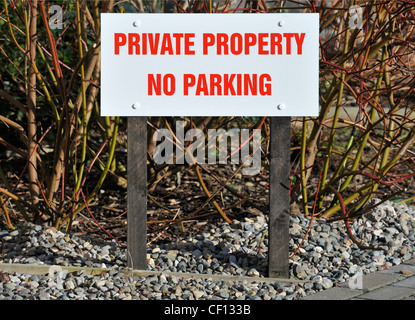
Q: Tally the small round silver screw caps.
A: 4